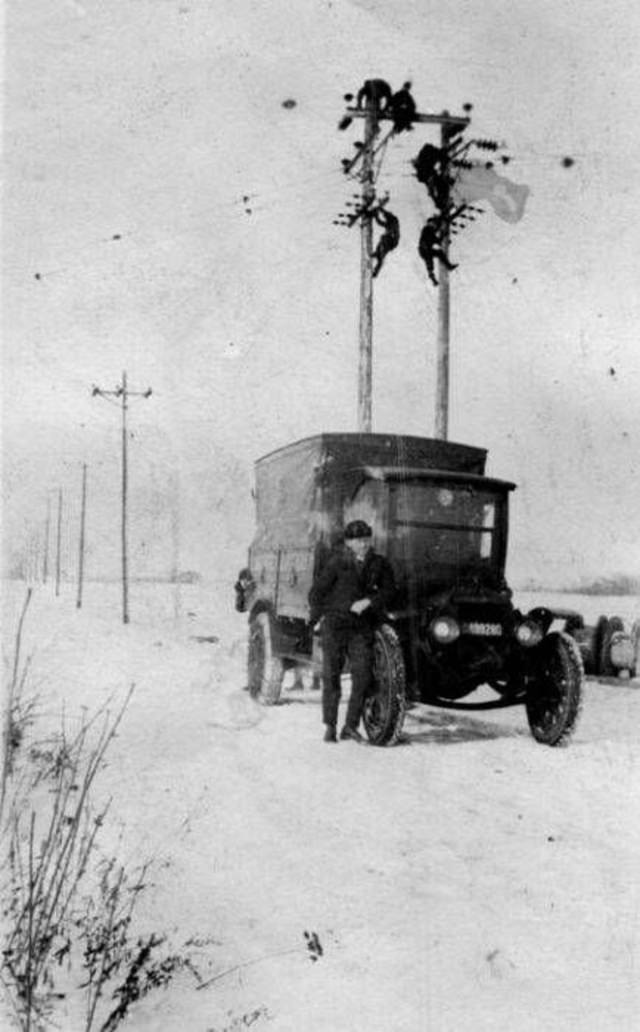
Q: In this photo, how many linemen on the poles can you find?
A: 5